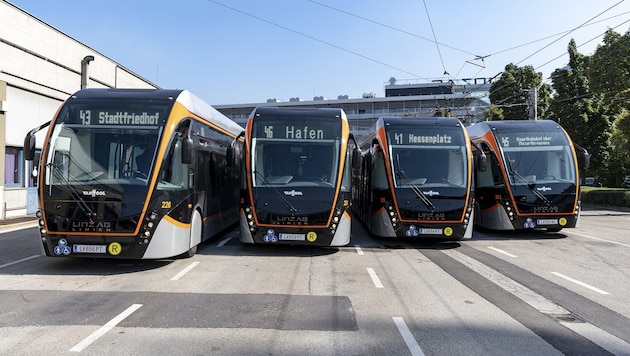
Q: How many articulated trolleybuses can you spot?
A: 4